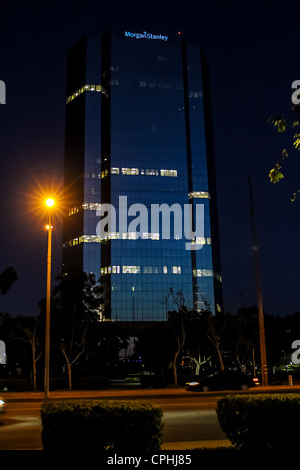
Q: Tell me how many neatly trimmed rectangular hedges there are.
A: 2